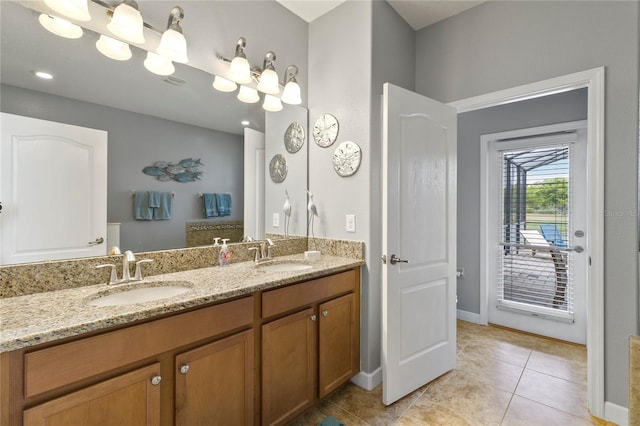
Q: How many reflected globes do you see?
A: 6